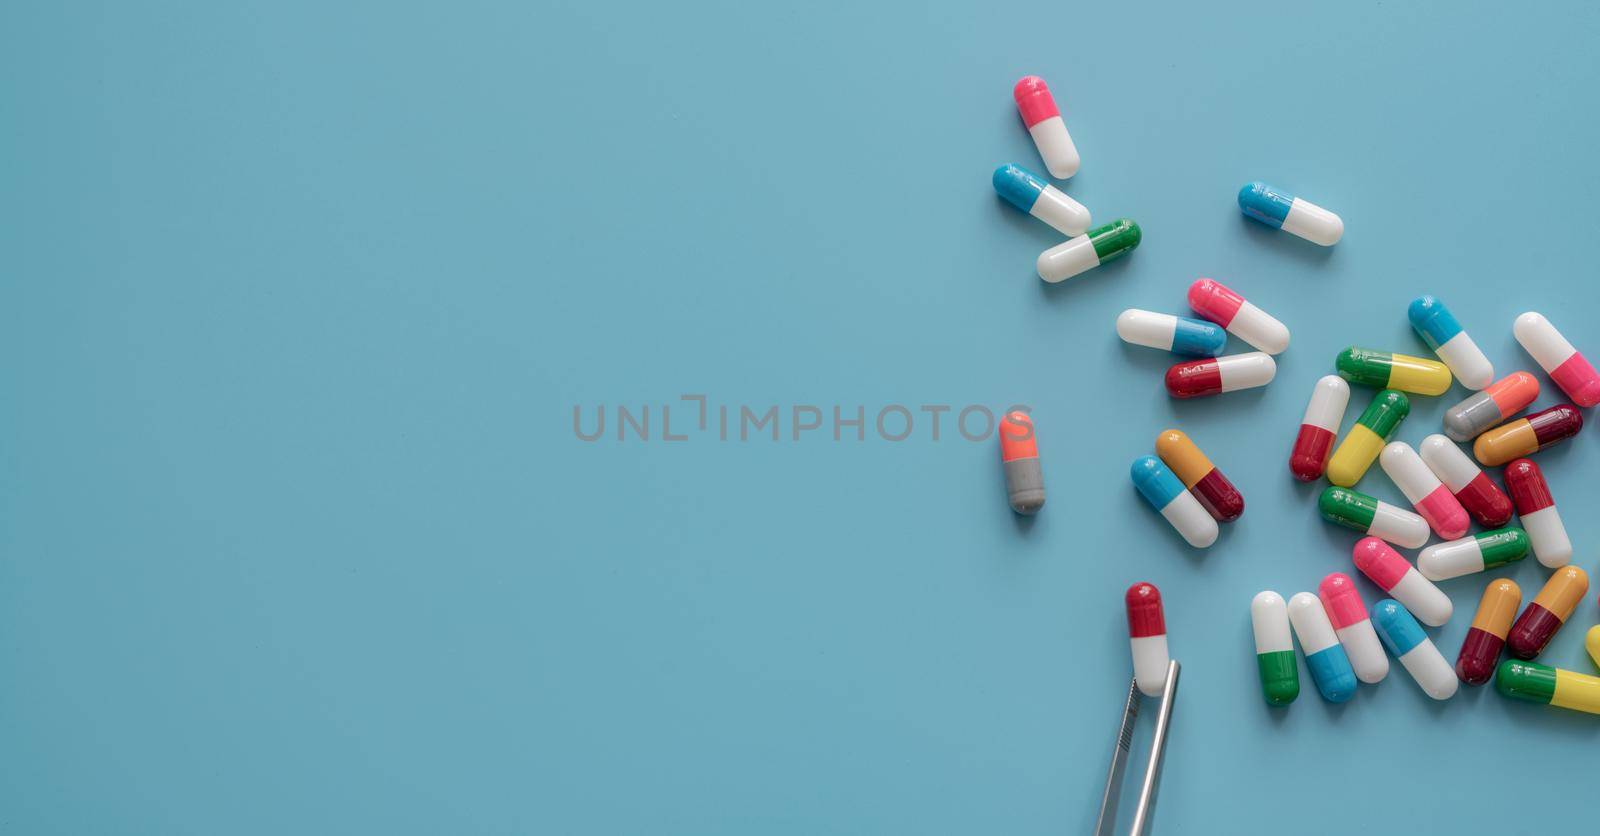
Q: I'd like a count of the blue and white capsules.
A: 7